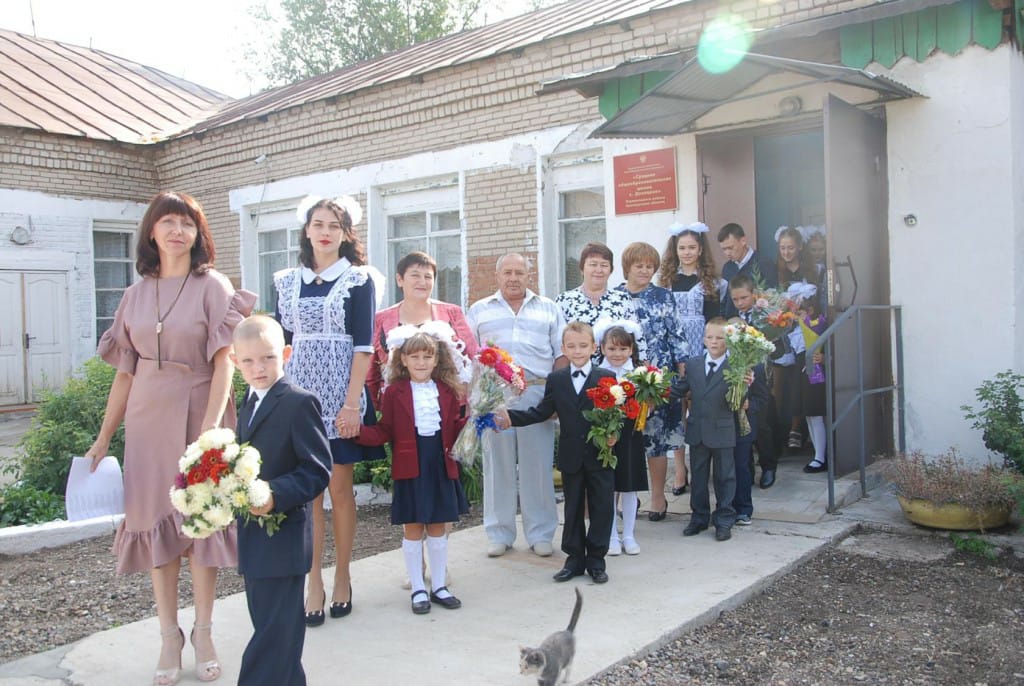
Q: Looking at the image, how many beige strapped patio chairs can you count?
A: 0